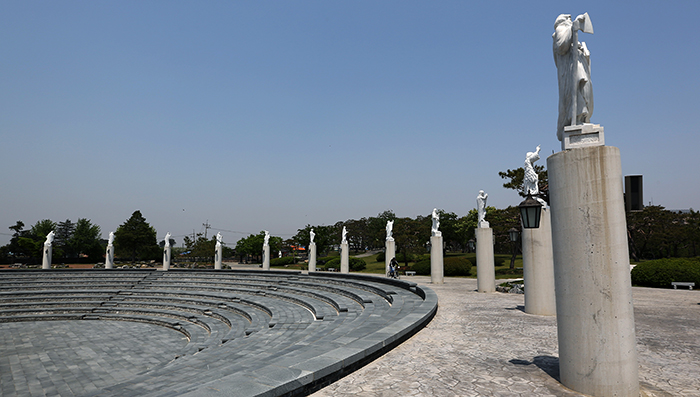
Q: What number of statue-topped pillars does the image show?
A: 12